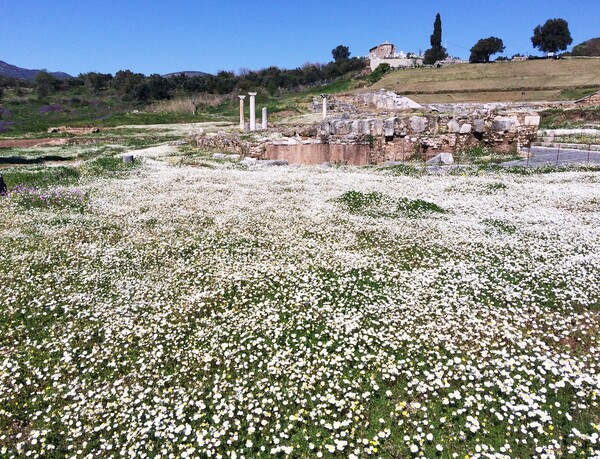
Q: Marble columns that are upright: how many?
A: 4